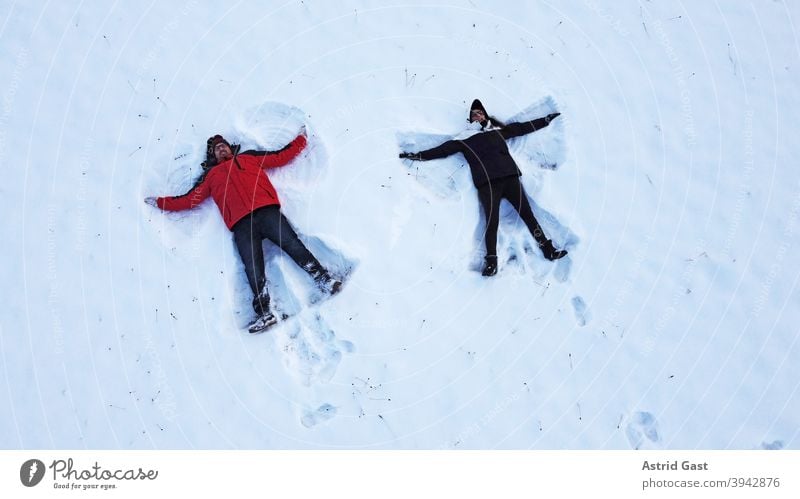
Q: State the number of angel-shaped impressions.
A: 2